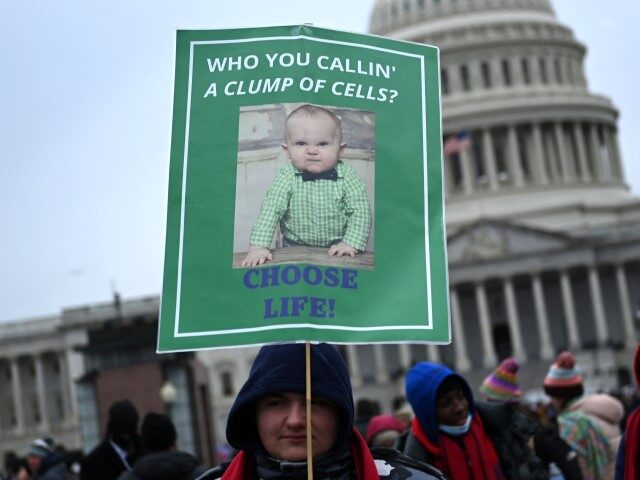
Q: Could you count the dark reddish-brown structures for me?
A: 1